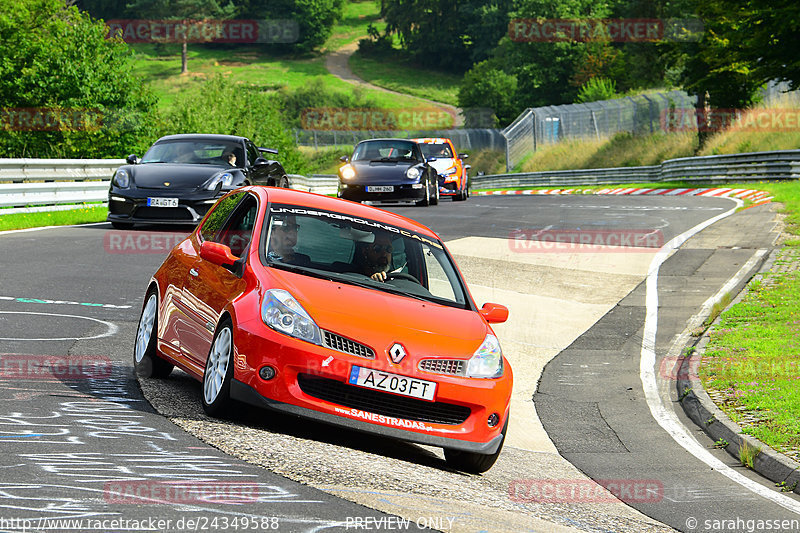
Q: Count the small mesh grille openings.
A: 2